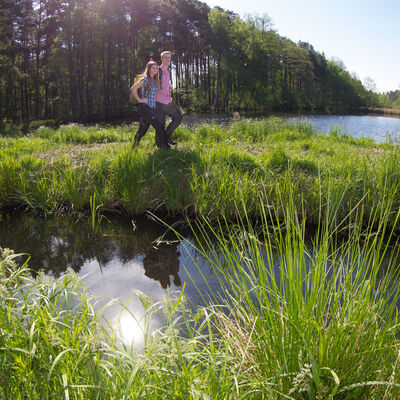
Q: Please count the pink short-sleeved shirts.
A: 1